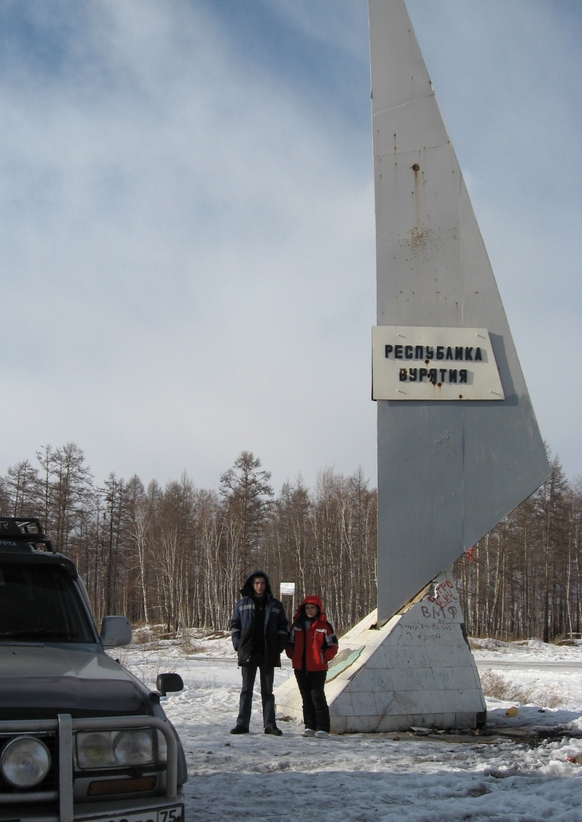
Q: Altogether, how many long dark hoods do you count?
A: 1